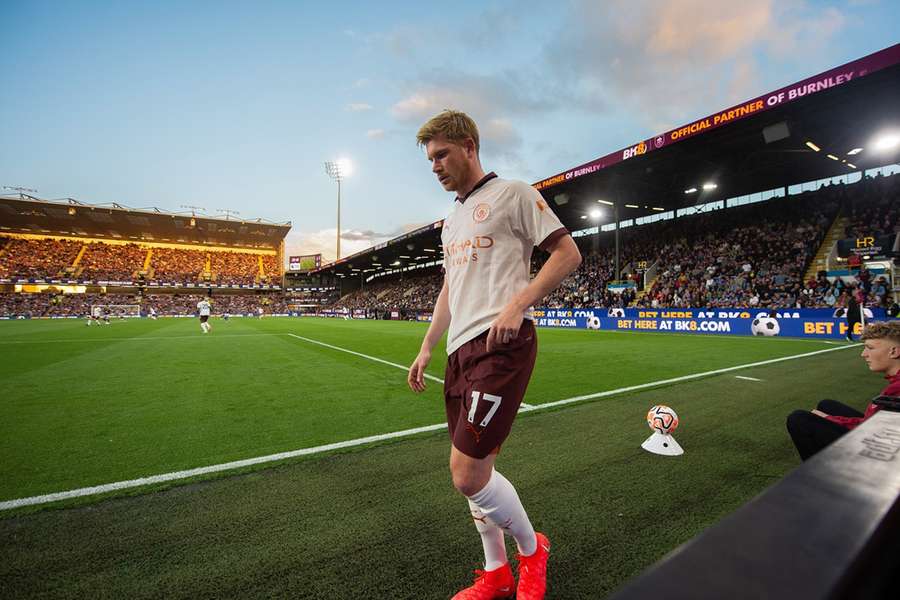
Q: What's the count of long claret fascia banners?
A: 1